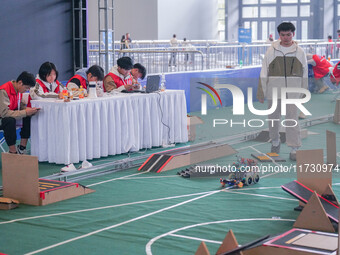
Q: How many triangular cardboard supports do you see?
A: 4